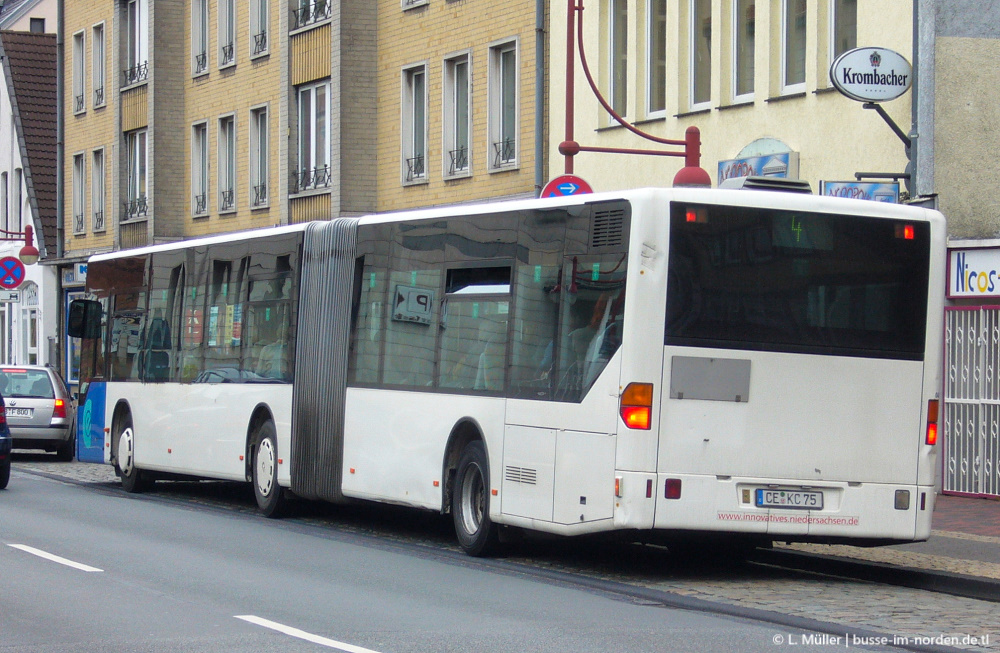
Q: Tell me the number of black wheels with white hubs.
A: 2